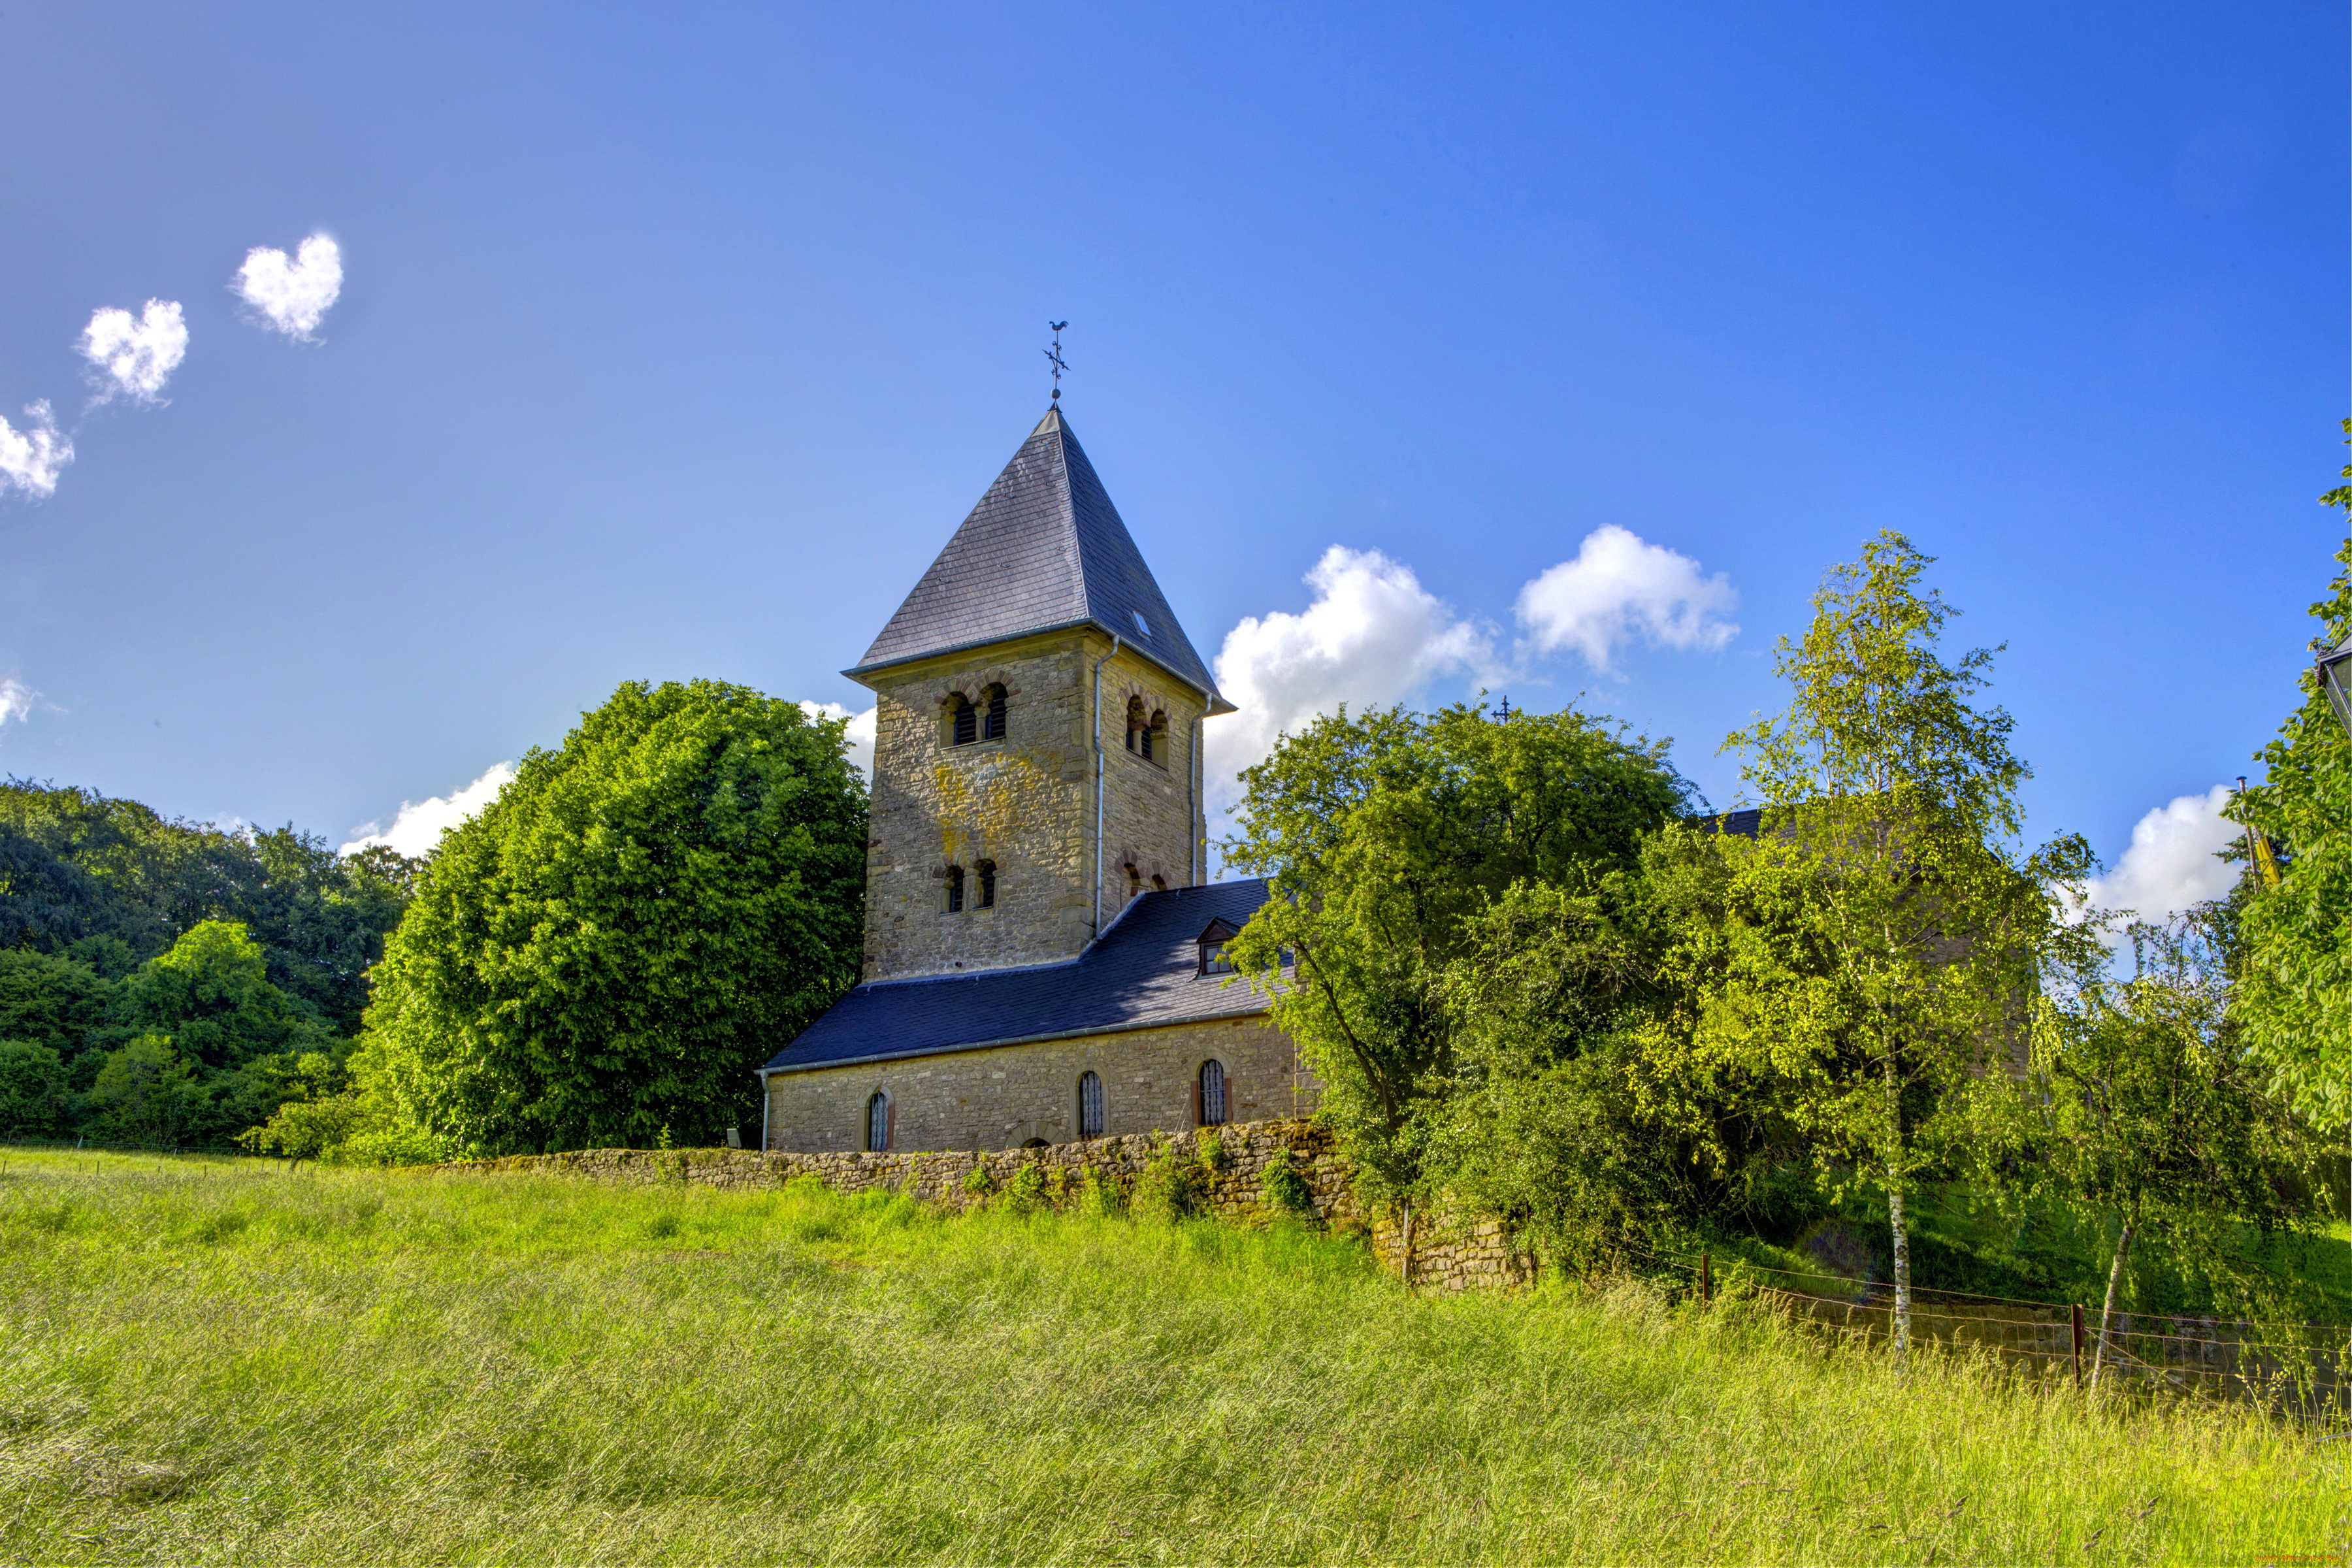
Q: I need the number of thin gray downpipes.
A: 3